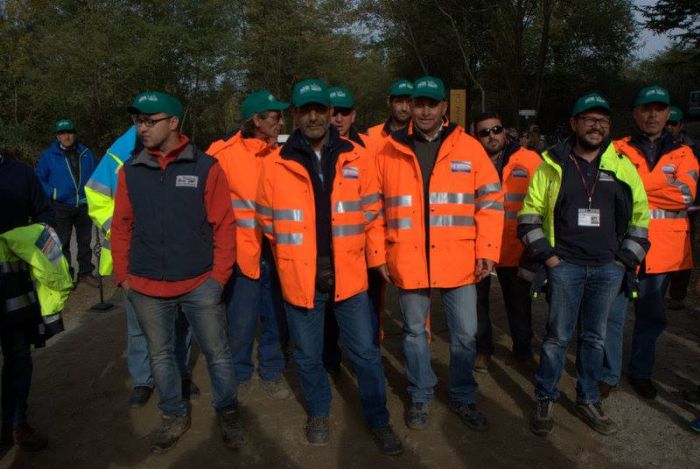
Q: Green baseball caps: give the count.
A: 10